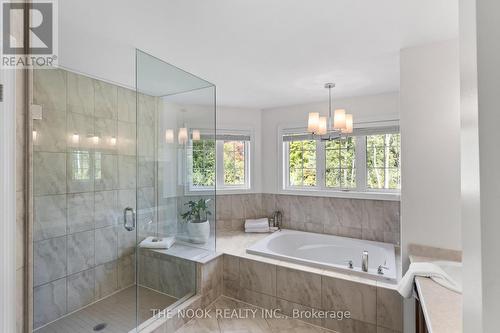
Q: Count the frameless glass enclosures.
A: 1